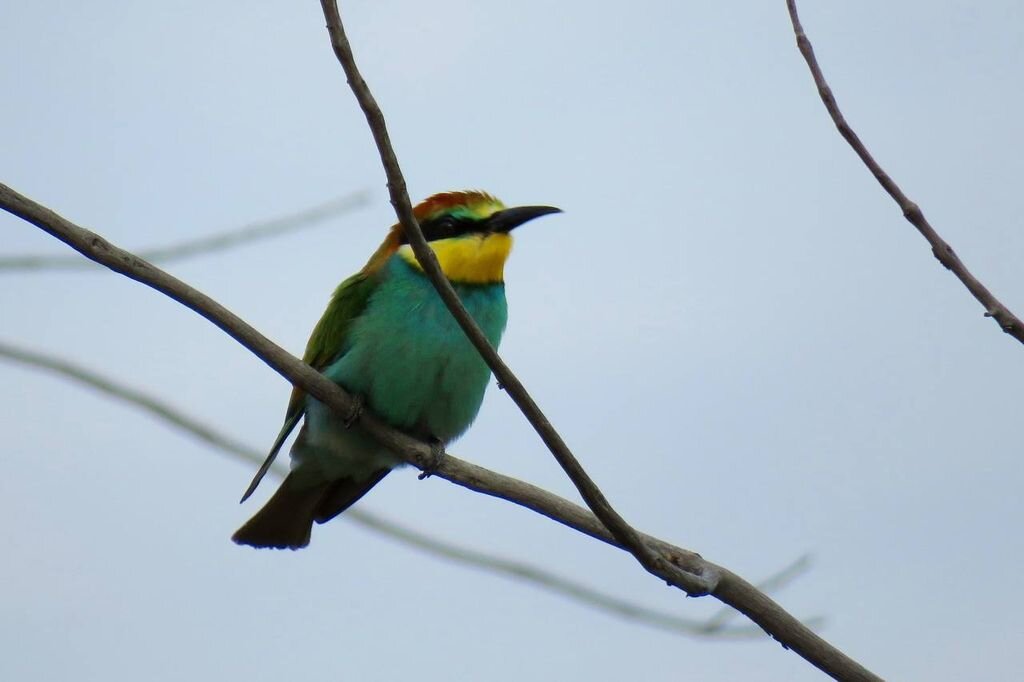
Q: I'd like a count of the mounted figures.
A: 0